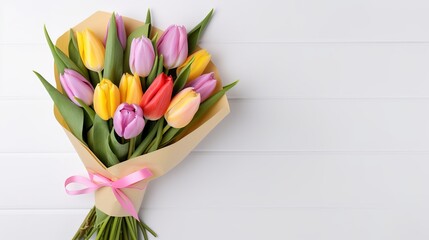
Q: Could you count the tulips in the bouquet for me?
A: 12